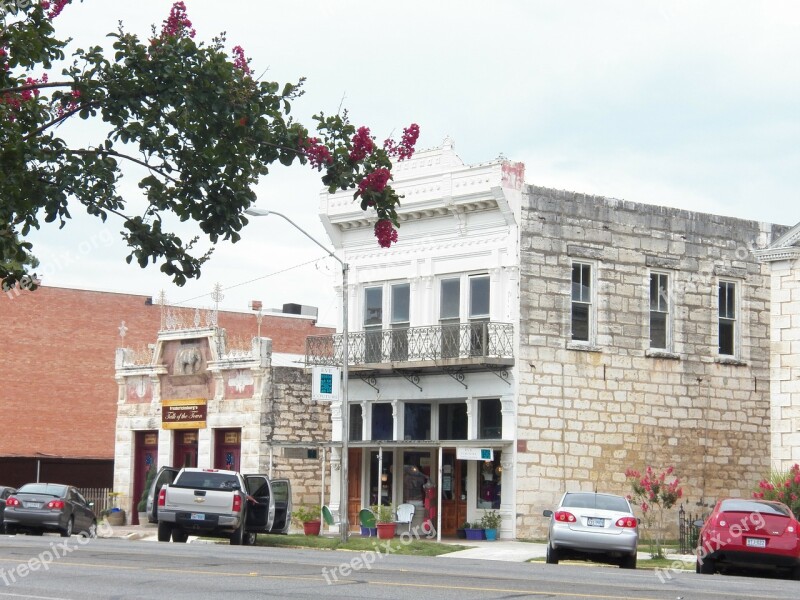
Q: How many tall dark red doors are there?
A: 3